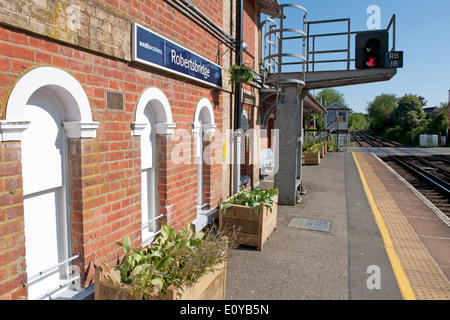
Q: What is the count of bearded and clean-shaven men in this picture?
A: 0